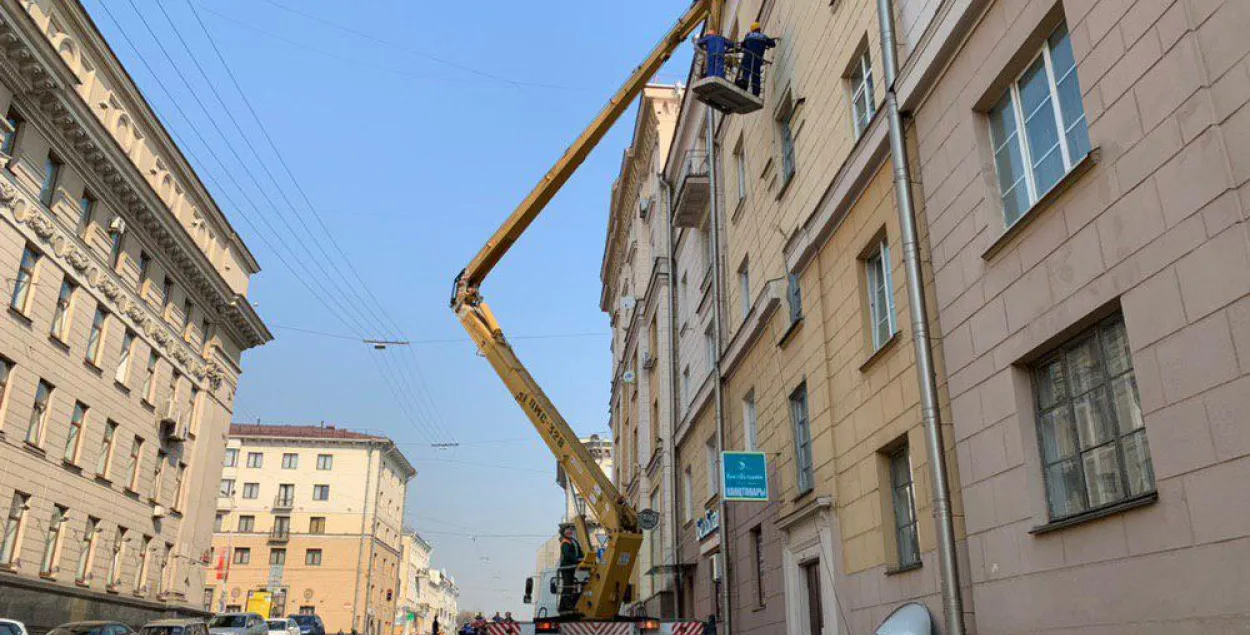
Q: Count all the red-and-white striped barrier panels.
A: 3